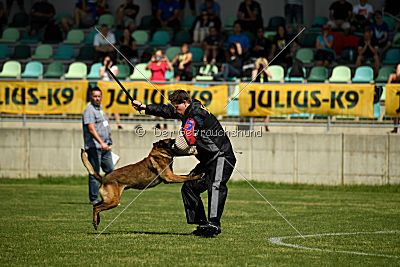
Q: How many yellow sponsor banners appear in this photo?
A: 4